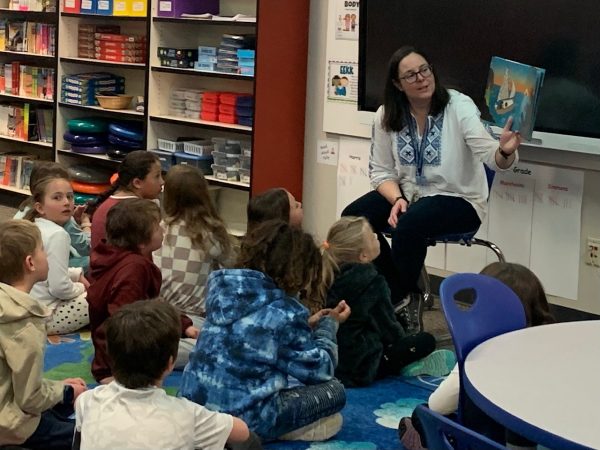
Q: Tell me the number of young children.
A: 11